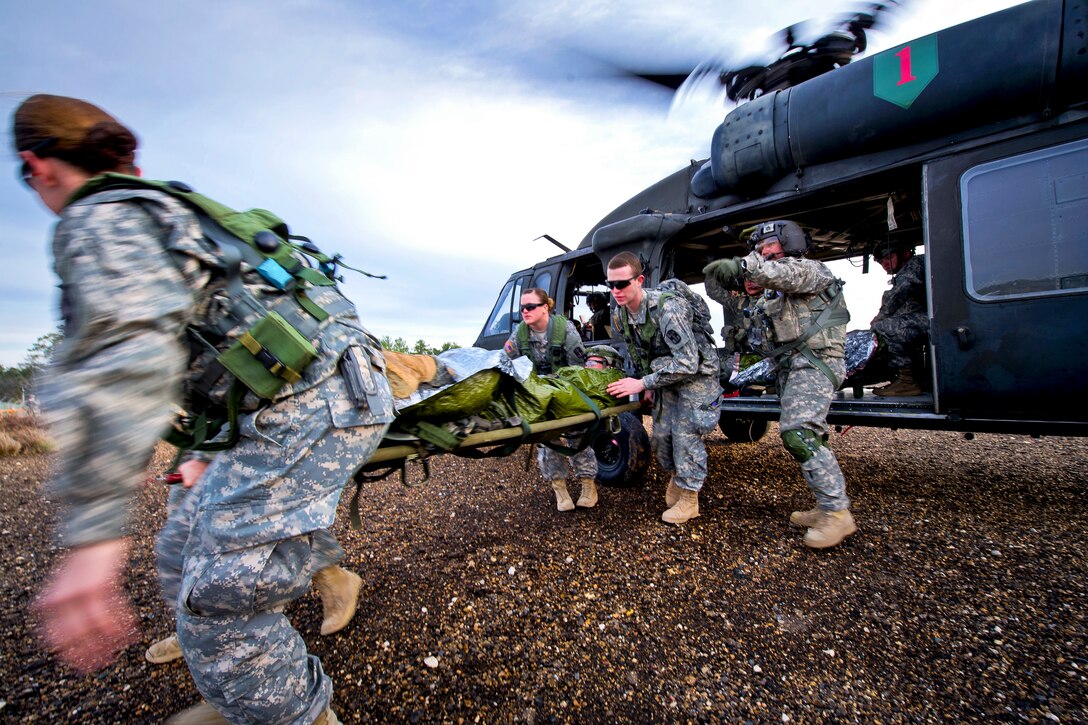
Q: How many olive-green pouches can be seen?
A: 1